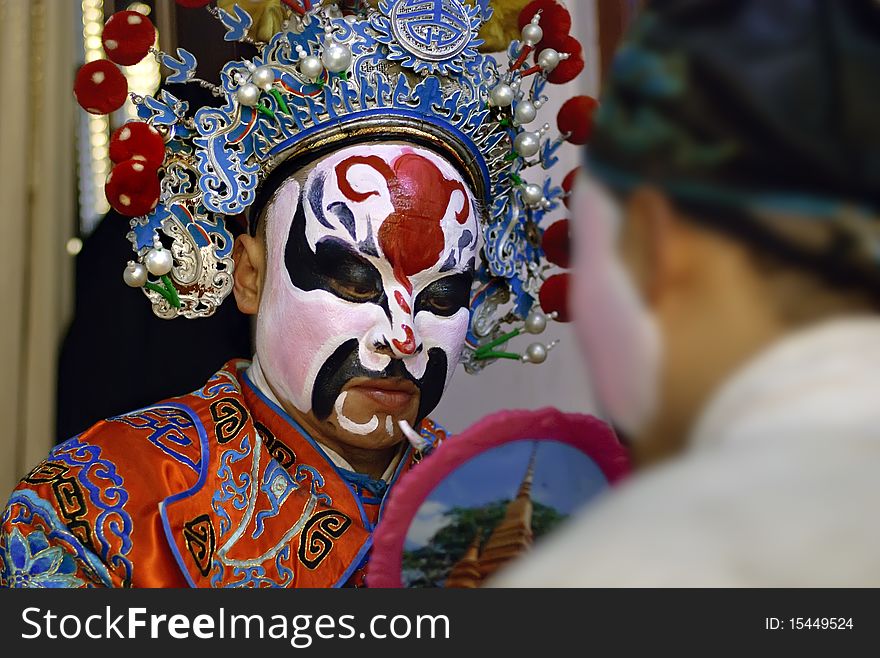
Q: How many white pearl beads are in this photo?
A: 14